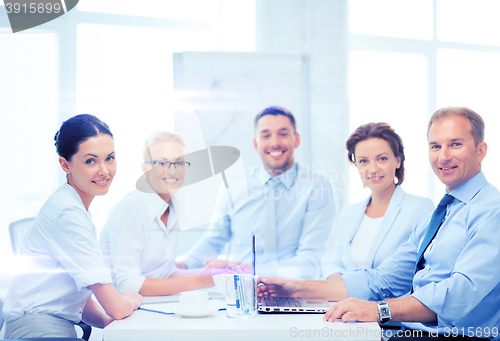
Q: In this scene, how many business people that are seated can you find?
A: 5